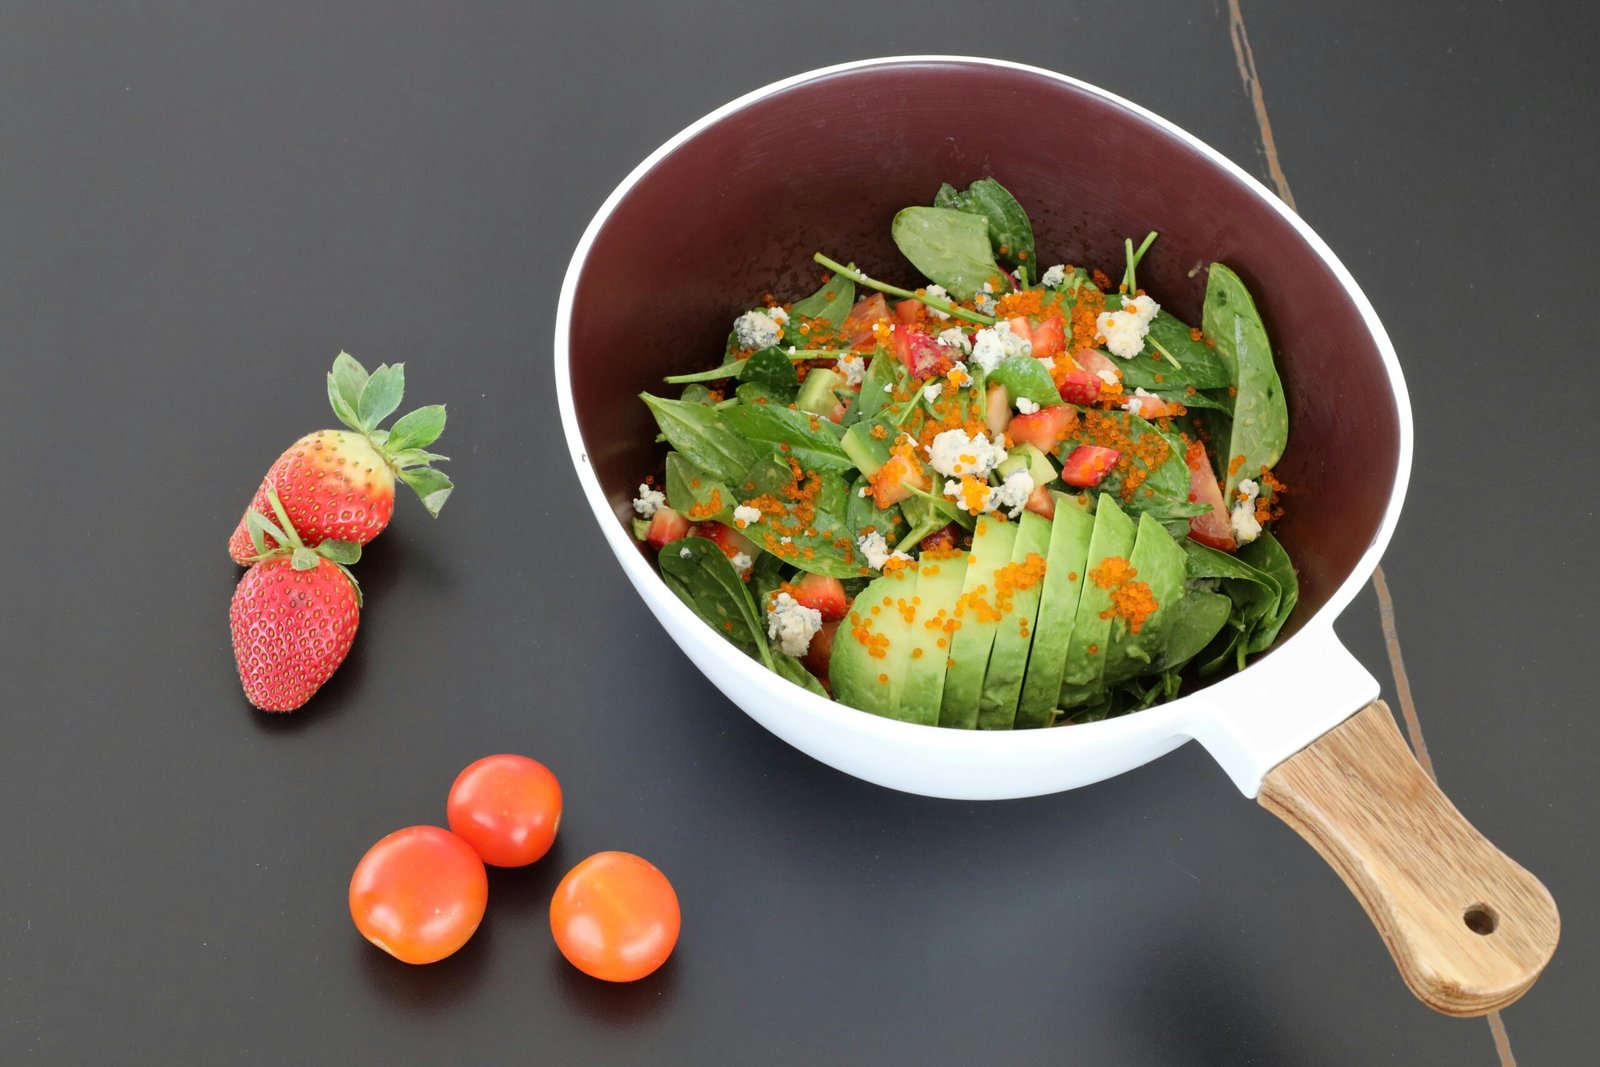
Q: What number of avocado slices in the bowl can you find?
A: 7